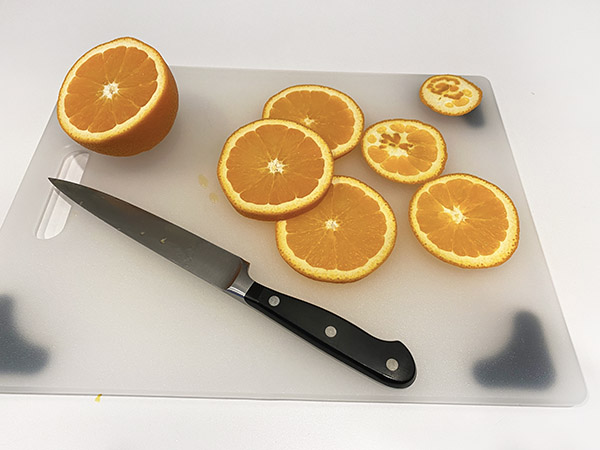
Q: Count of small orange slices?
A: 2